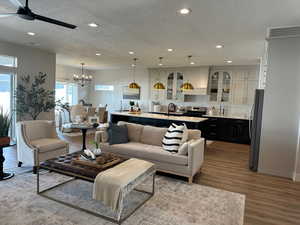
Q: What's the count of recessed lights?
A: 11